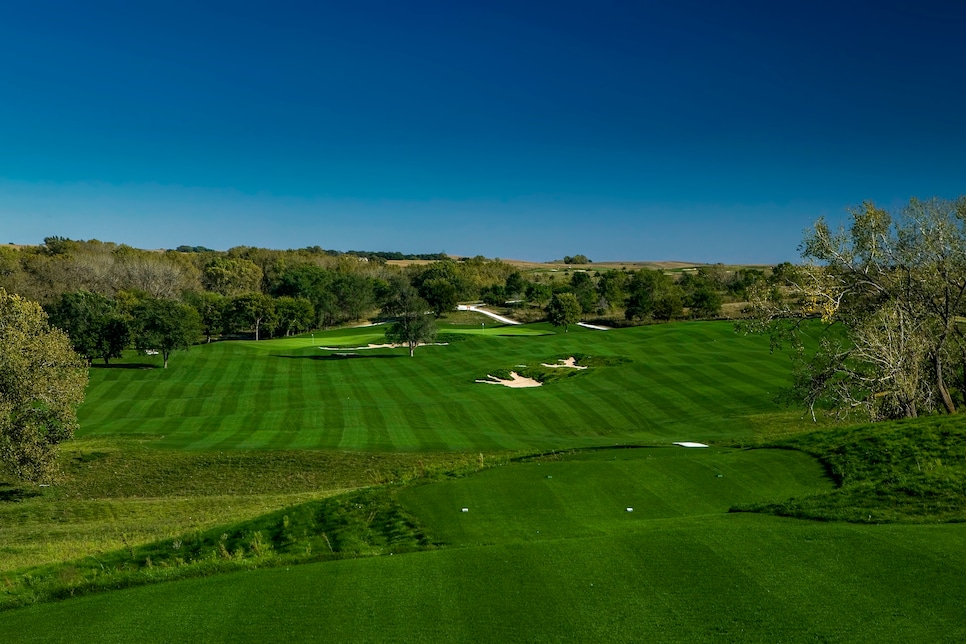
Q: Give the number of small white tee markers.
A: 2